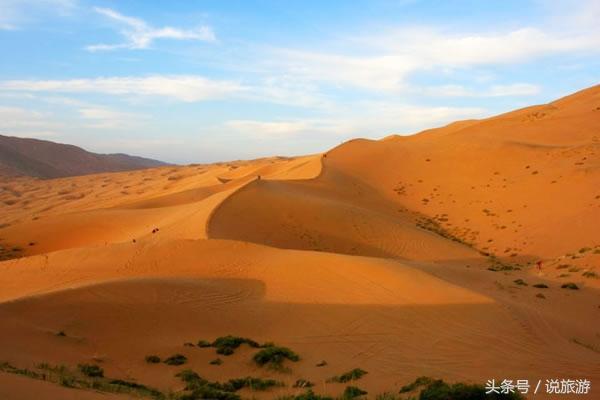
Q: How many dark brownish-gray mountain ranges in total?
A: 1